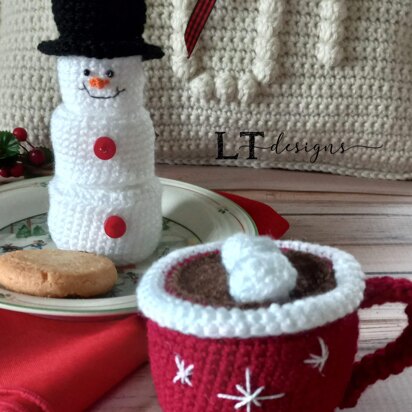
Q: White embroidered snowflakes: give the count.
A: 3